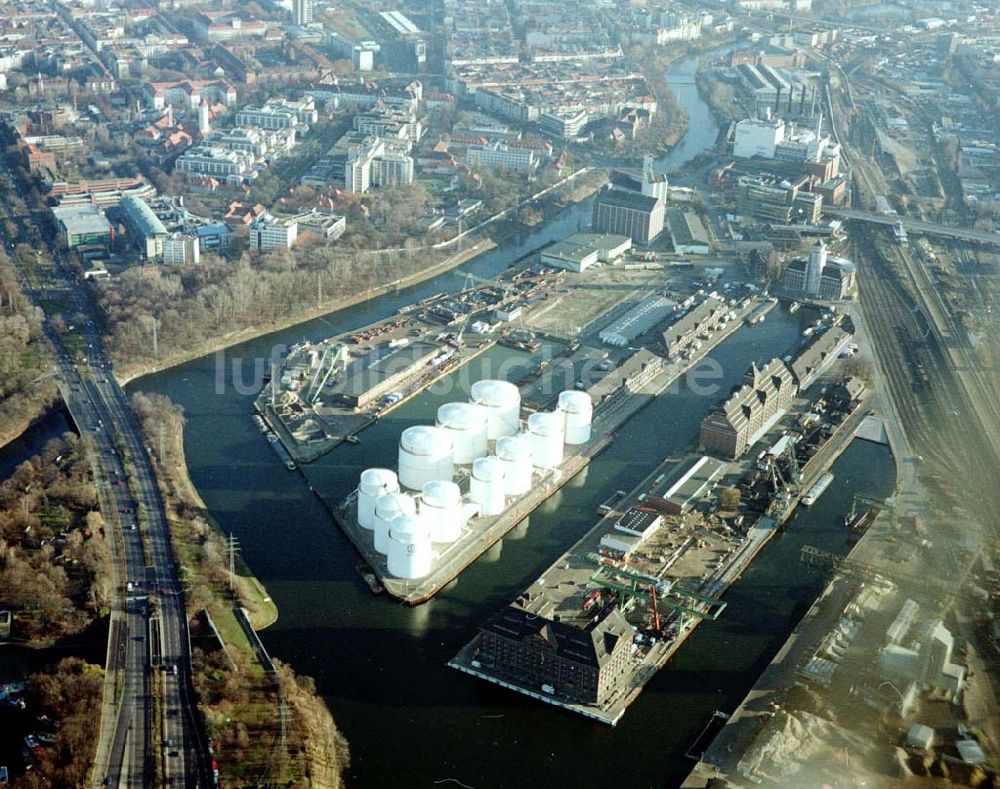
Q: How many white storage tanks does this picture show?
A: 11